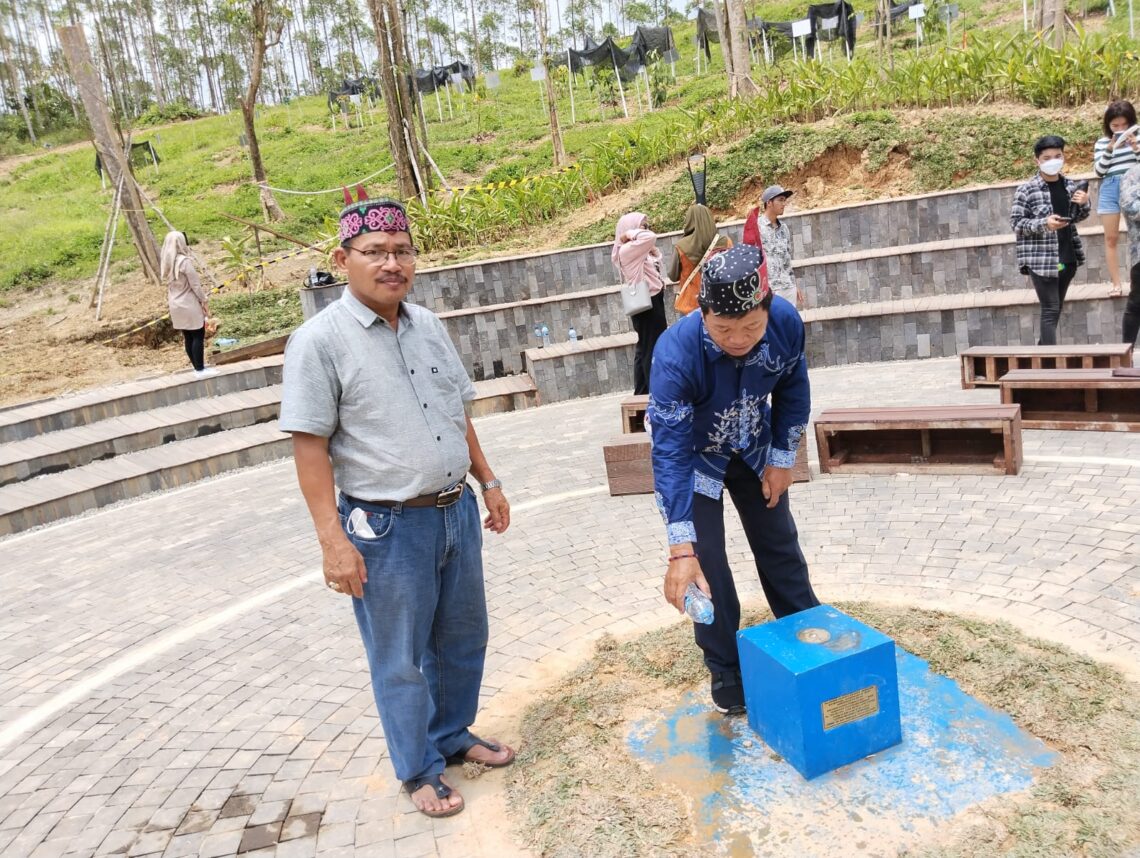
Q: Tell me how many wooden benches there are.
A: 5